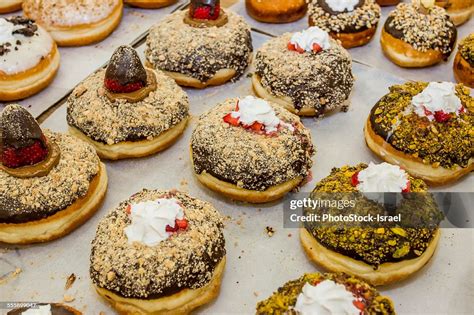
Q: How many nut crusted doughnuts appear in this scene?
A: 12